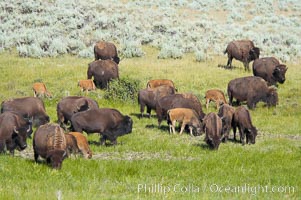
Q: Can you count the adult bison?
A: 15